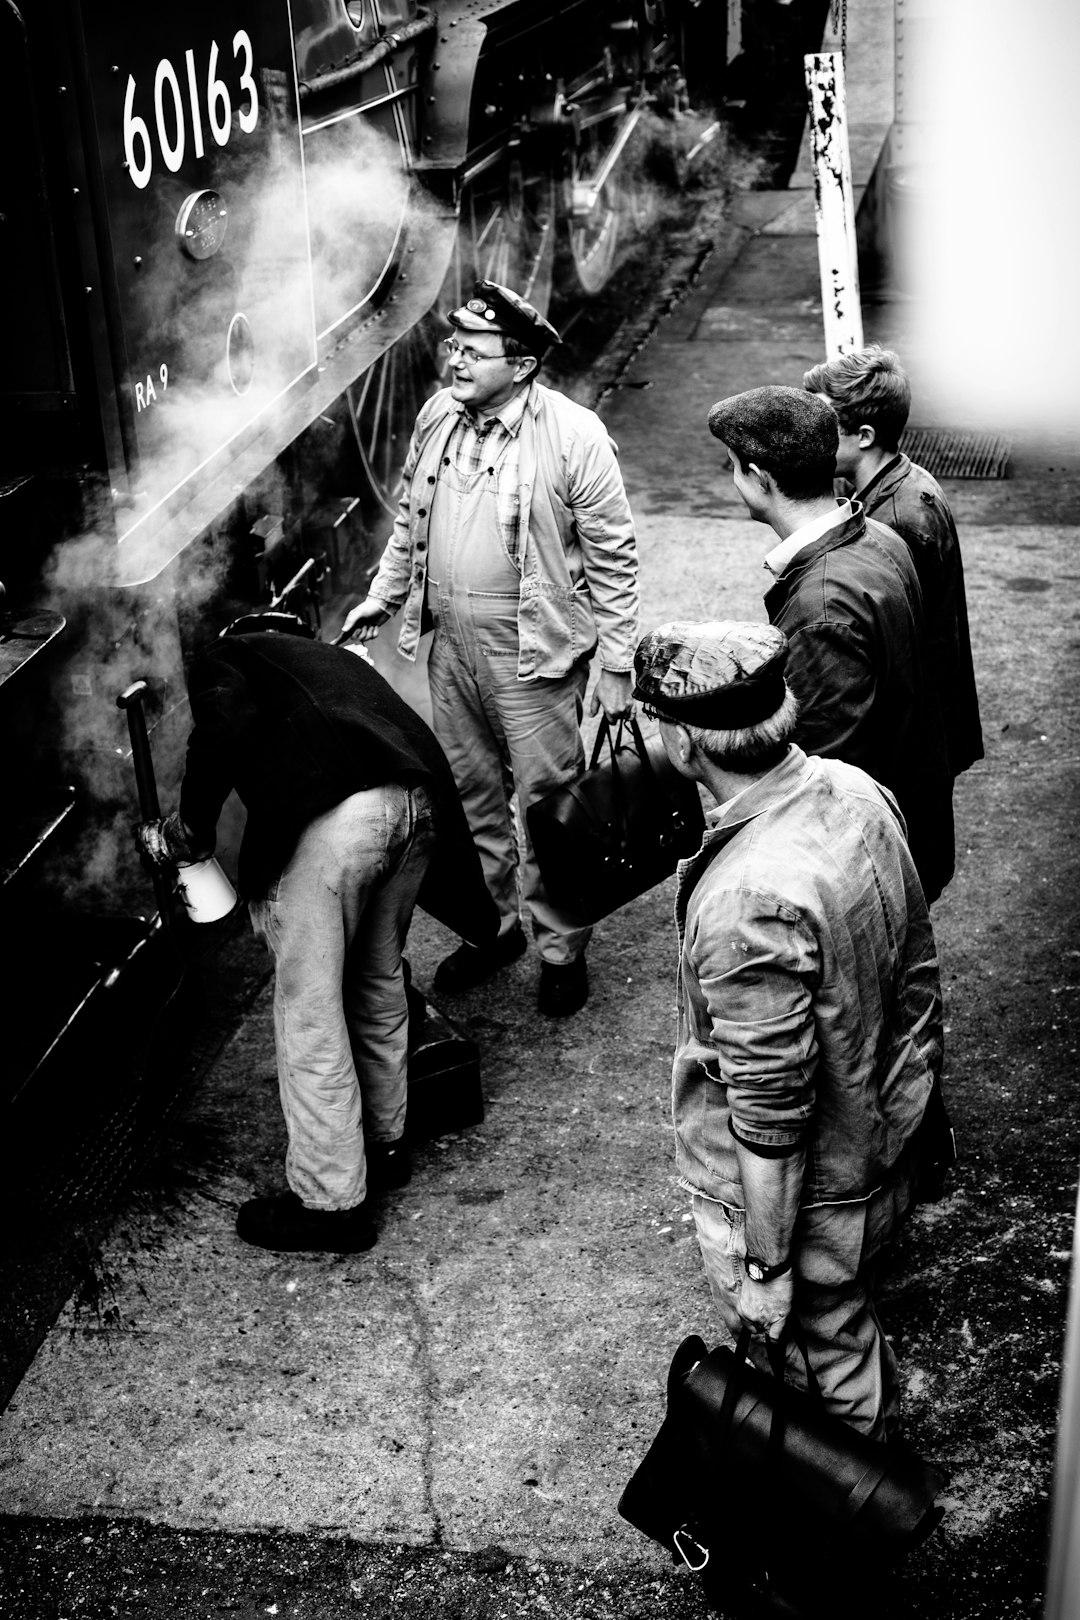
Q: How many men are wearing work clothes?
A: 5